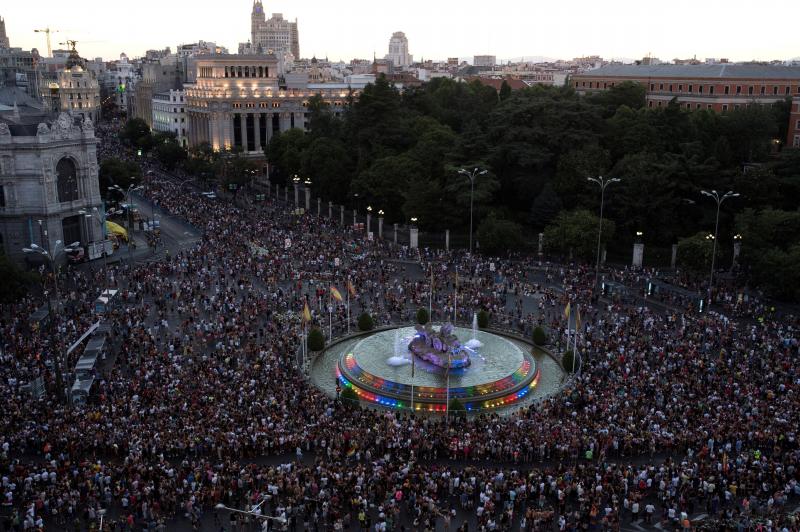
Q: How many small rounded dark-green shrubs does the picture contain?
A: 8